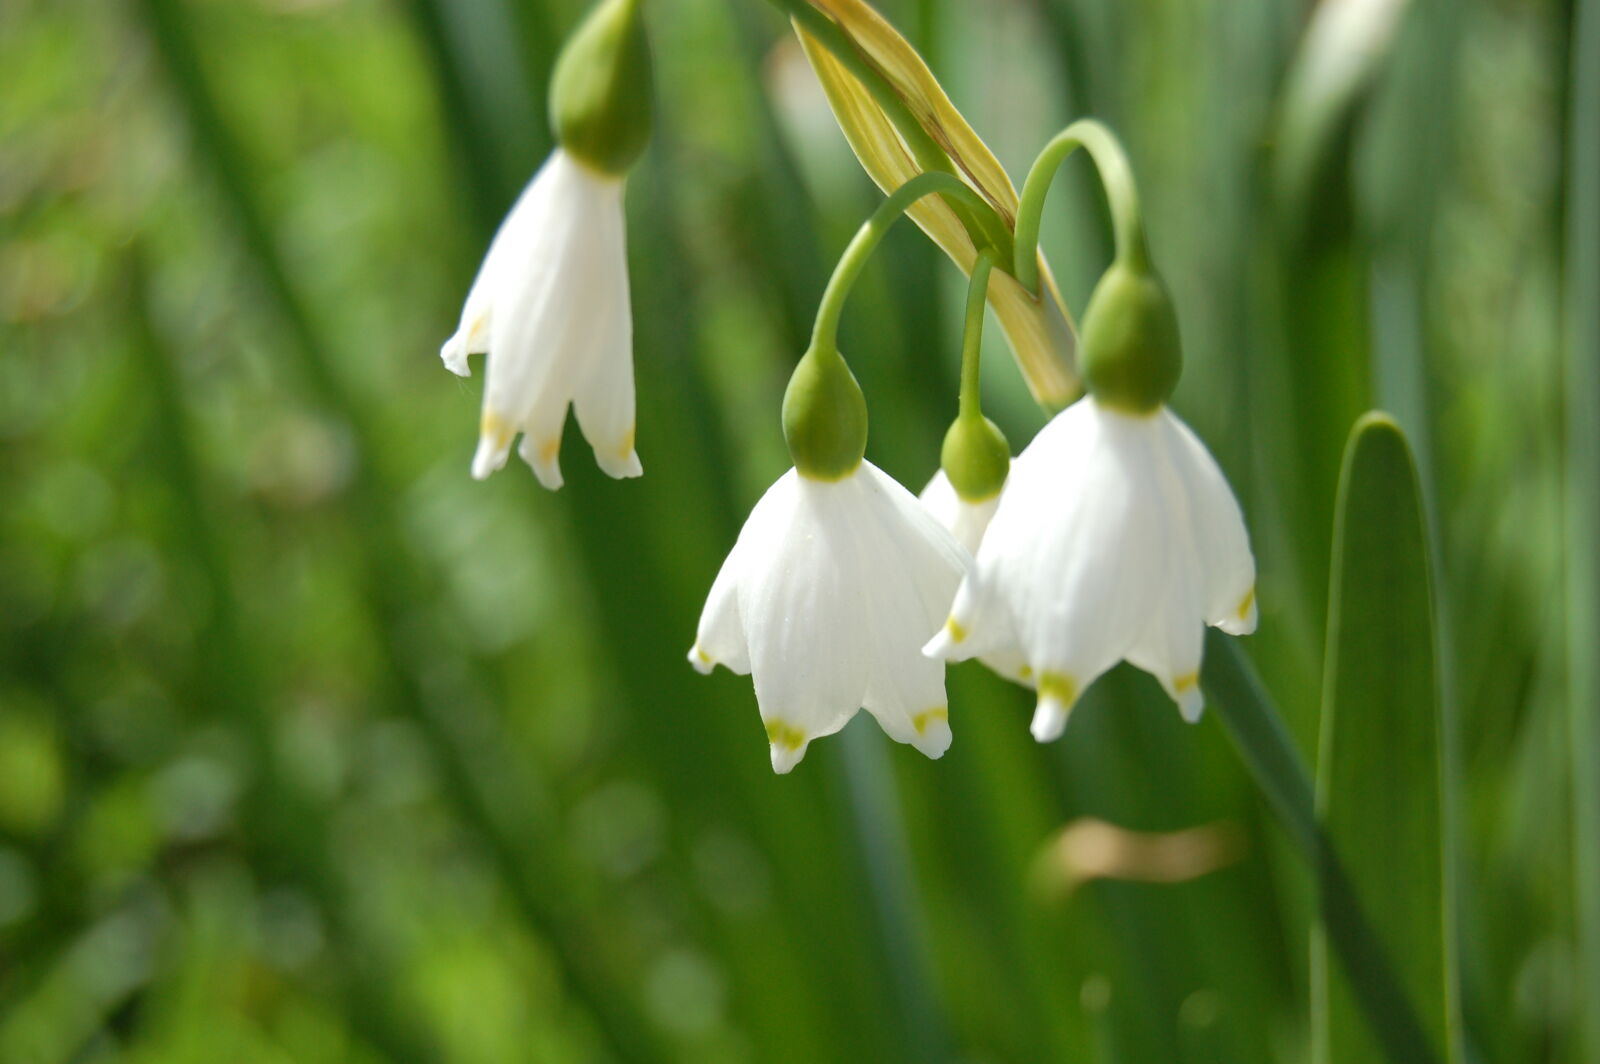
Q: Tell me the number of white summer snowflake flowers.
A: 4